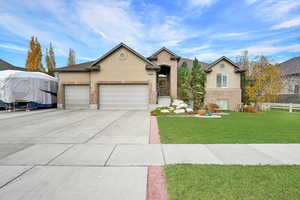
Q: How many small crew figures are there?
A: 0